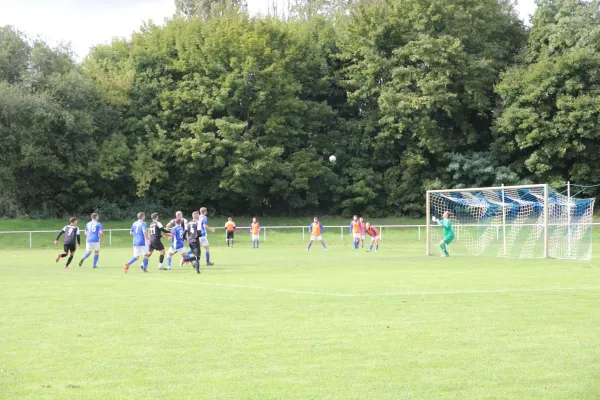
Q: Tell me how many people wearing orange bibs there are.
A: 6